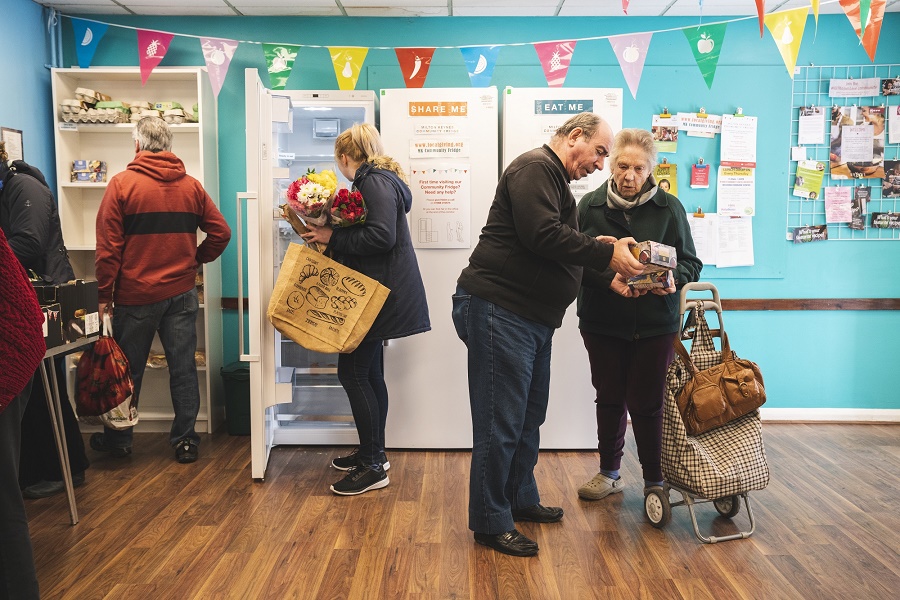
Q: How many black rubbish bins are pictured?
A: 1